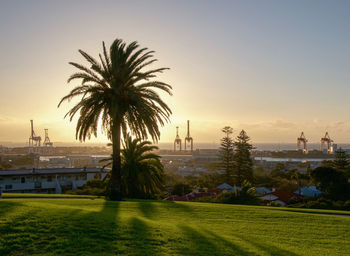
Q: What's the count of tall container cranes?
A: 6